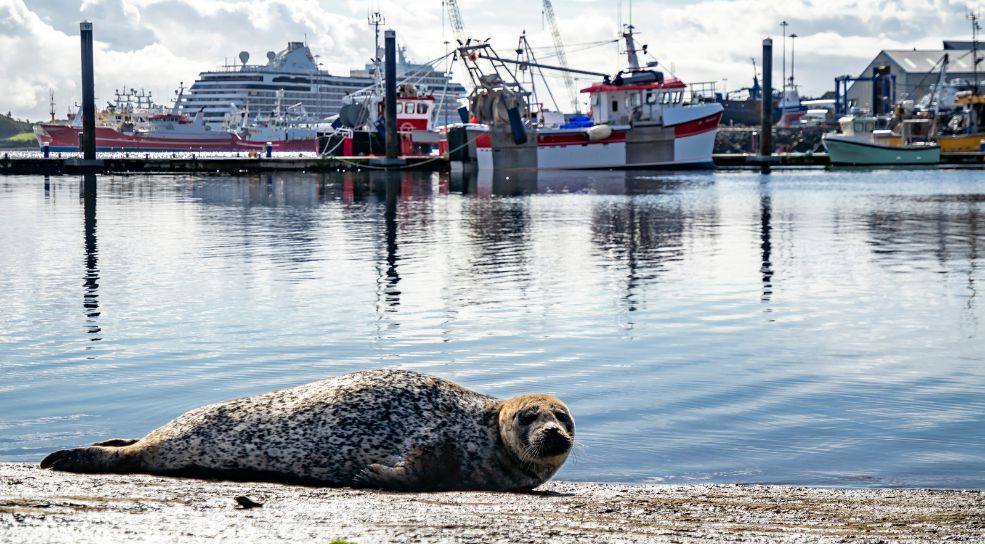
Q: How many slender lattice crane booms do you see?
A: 2